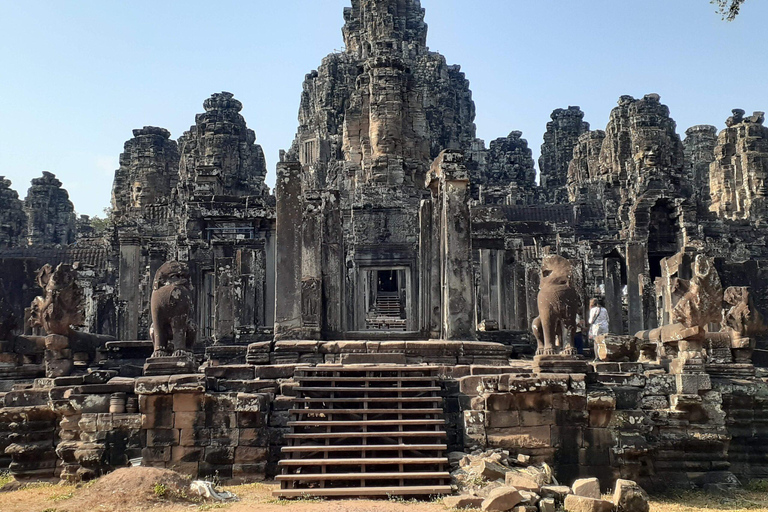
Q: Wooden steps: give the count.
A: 11